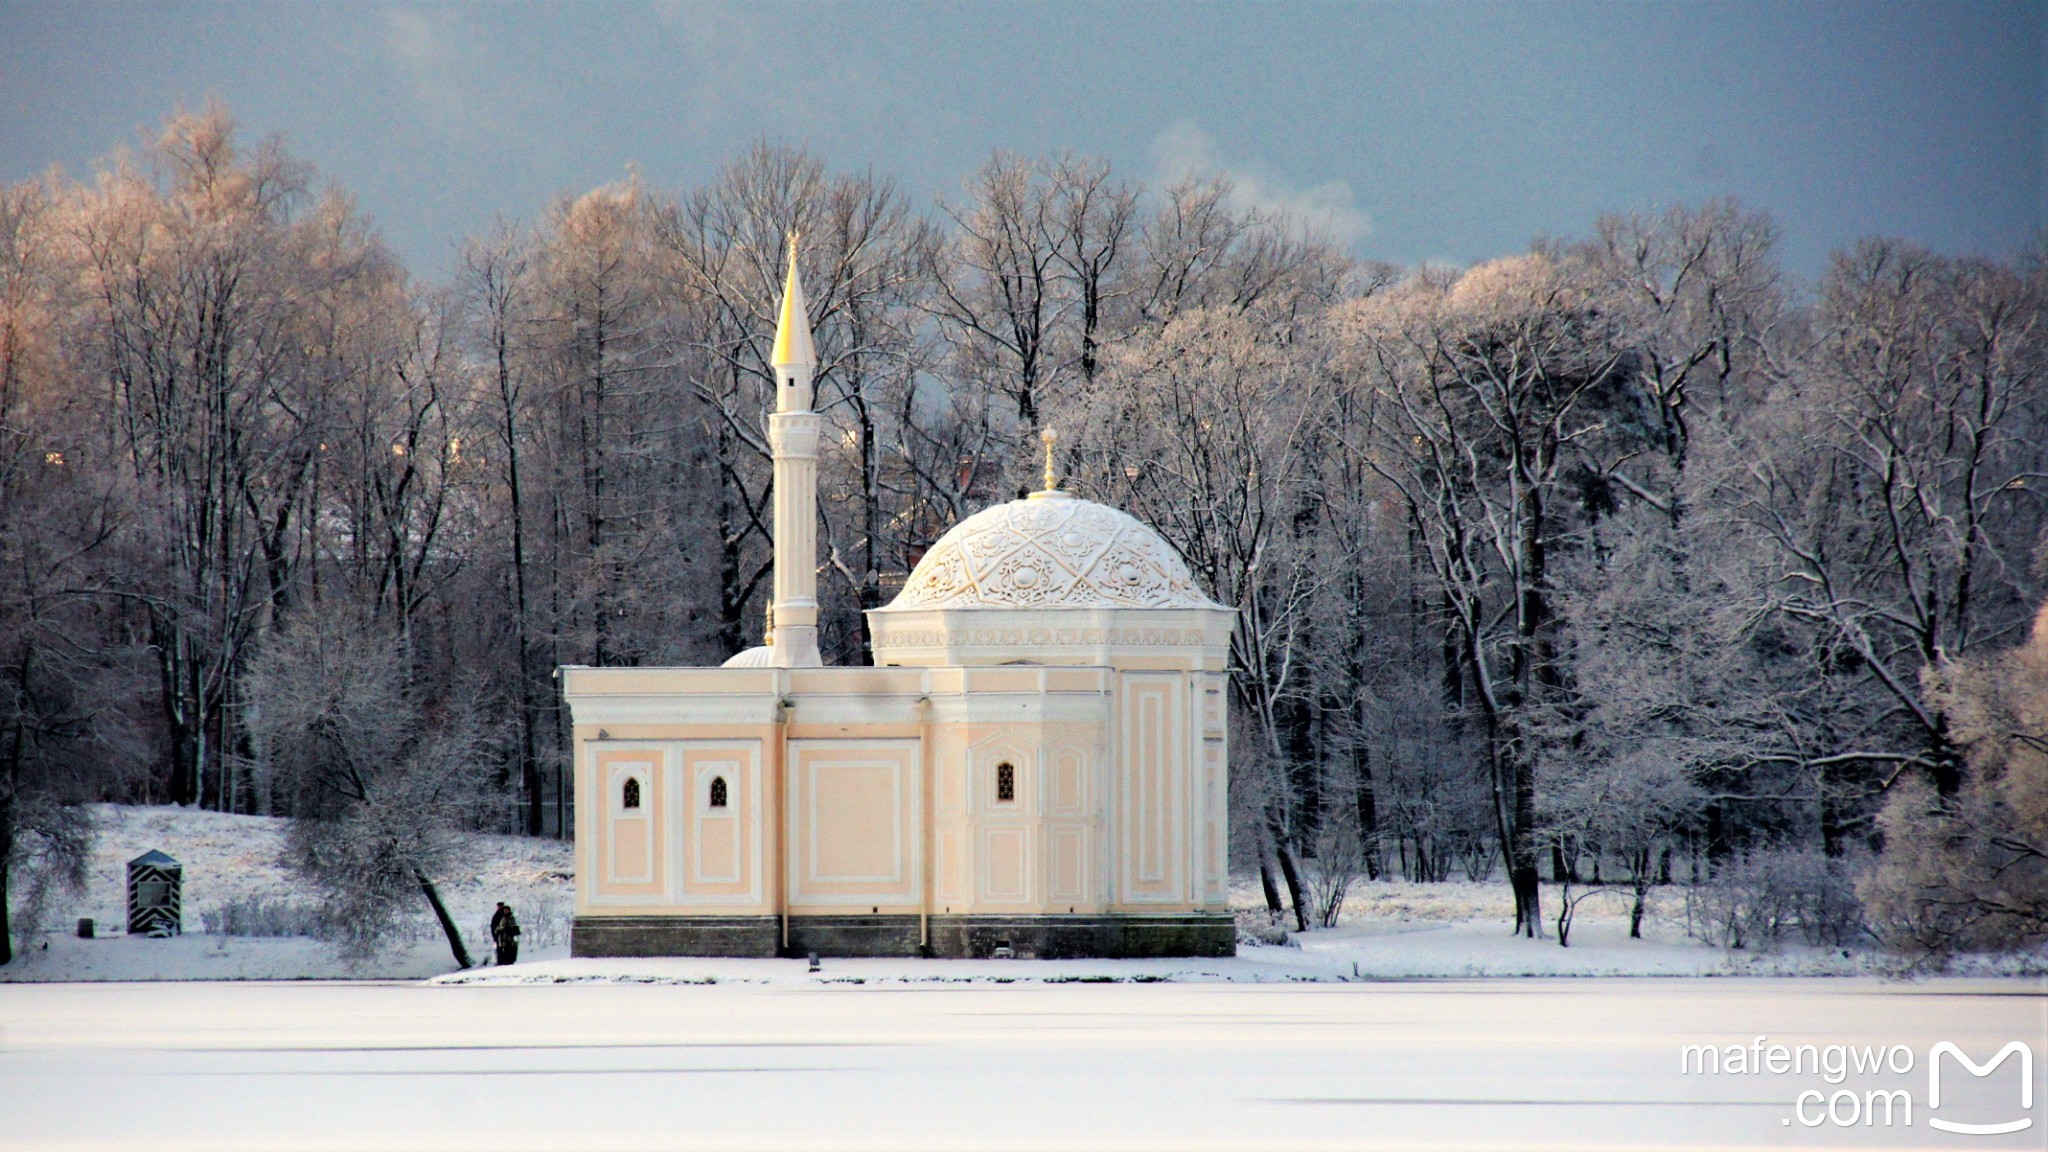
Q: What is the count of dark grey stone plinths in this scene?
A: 1